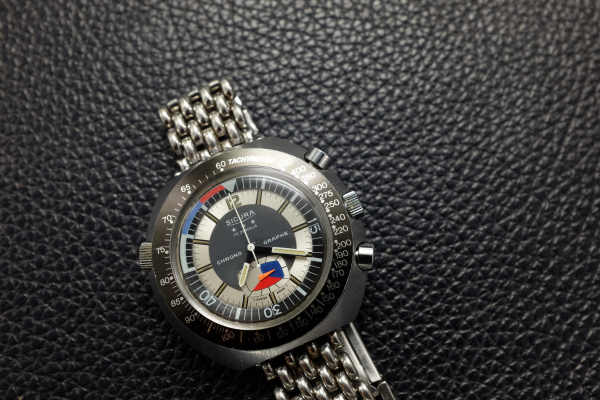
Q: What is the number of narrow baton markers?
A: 11